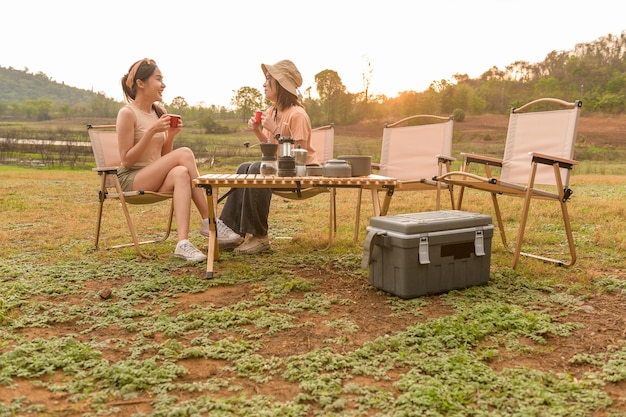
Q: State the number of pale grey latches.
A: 2